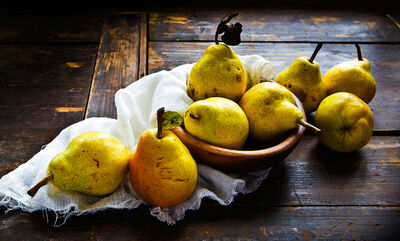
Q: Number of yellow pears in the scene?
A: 8